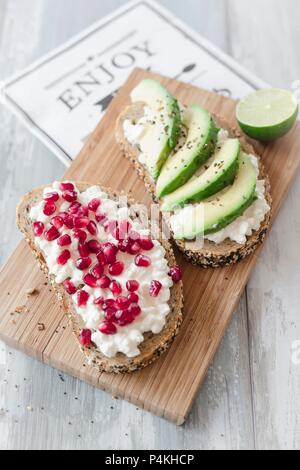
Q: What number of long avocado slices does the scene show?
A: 4